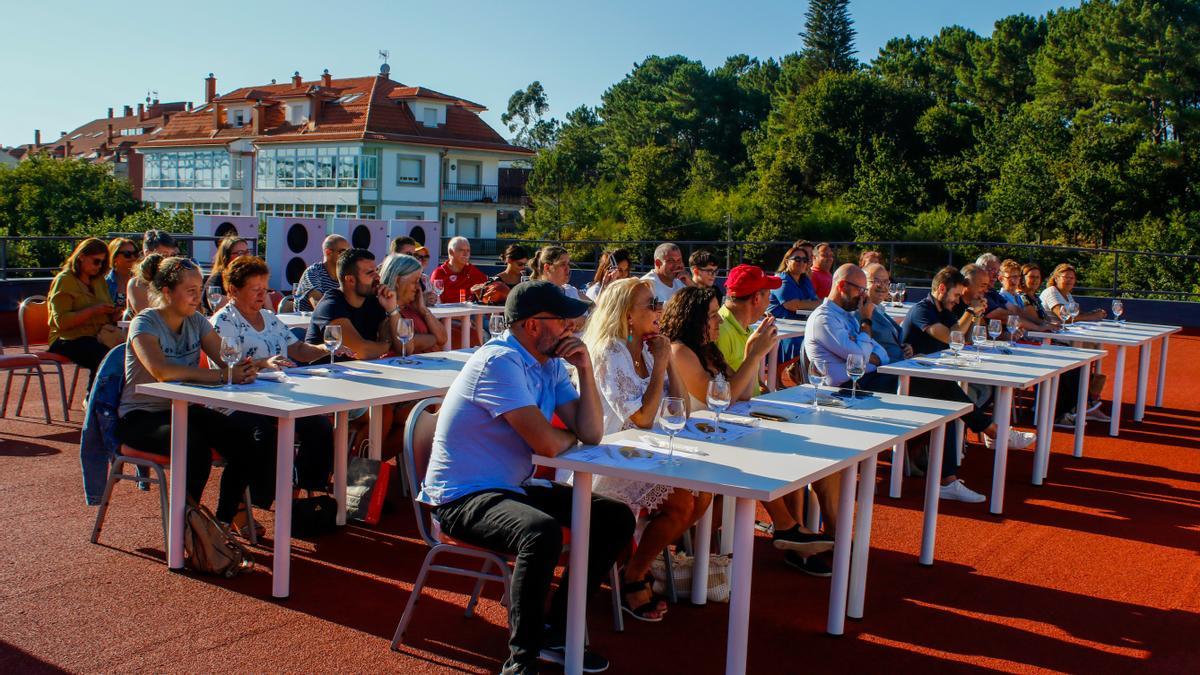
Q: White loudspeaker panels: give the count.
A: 4